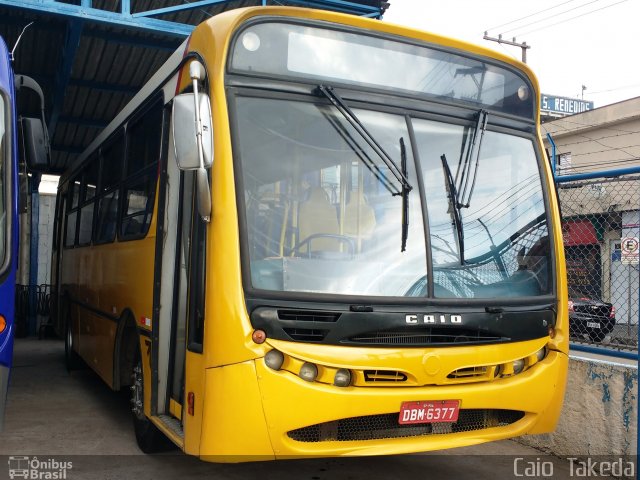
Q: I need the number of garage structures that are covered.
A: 1